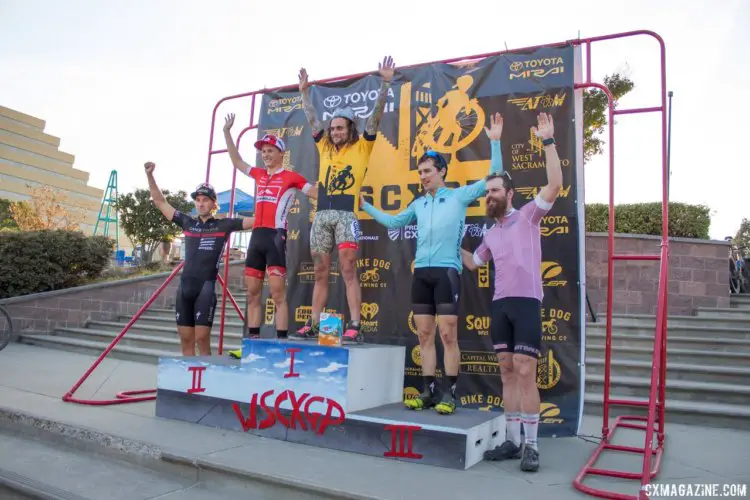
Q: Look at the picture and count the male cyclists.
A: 5